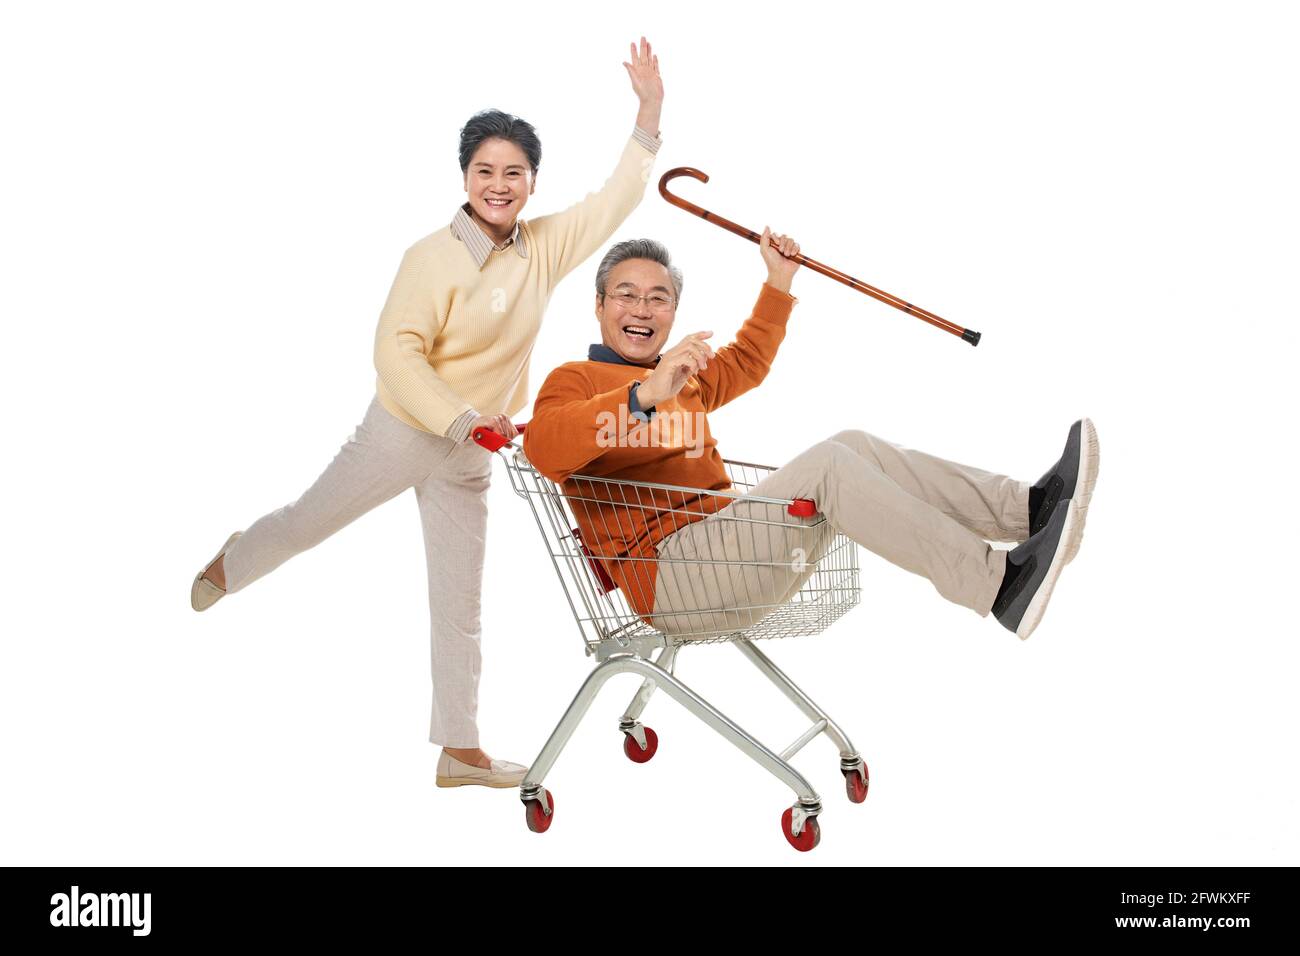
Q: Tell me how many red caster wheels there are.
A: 4